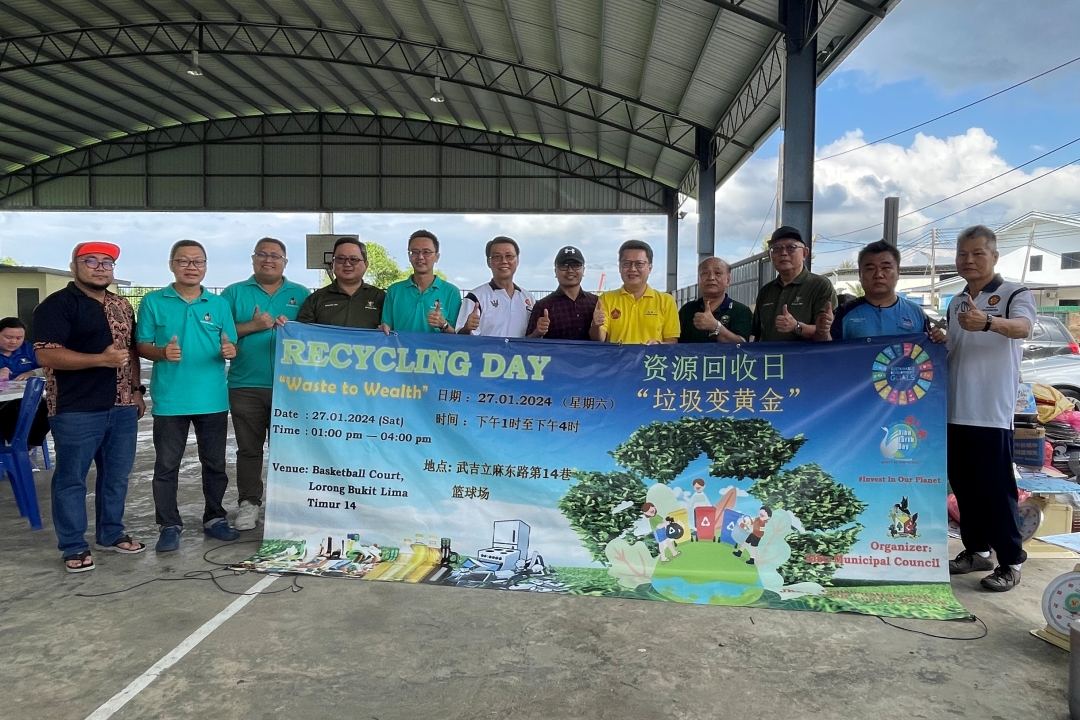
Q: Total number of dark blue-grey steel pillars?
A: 3